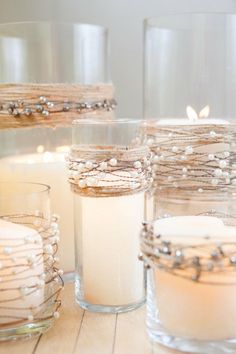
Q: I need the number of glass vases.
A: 5